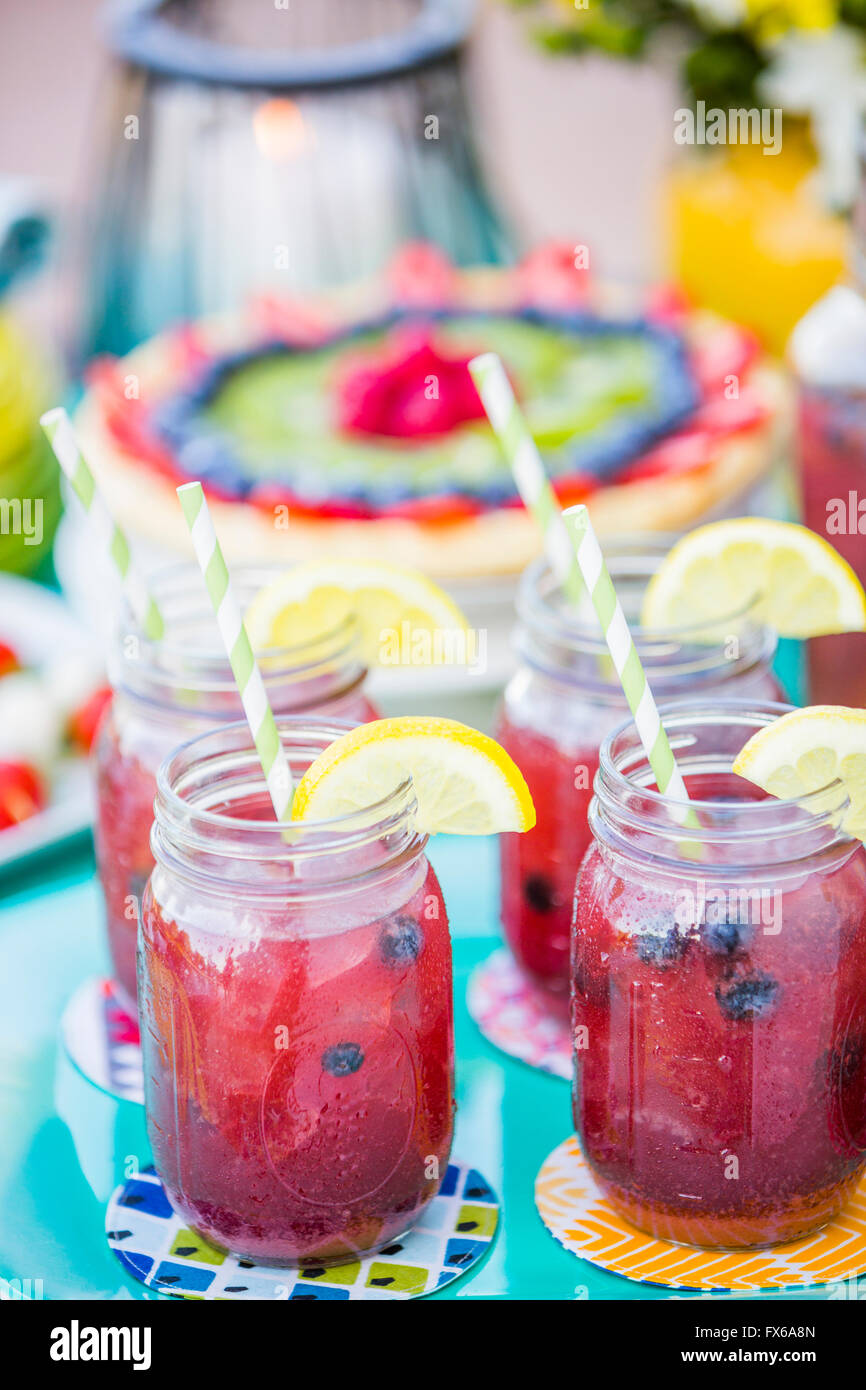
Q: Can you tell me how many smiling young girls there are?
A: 0